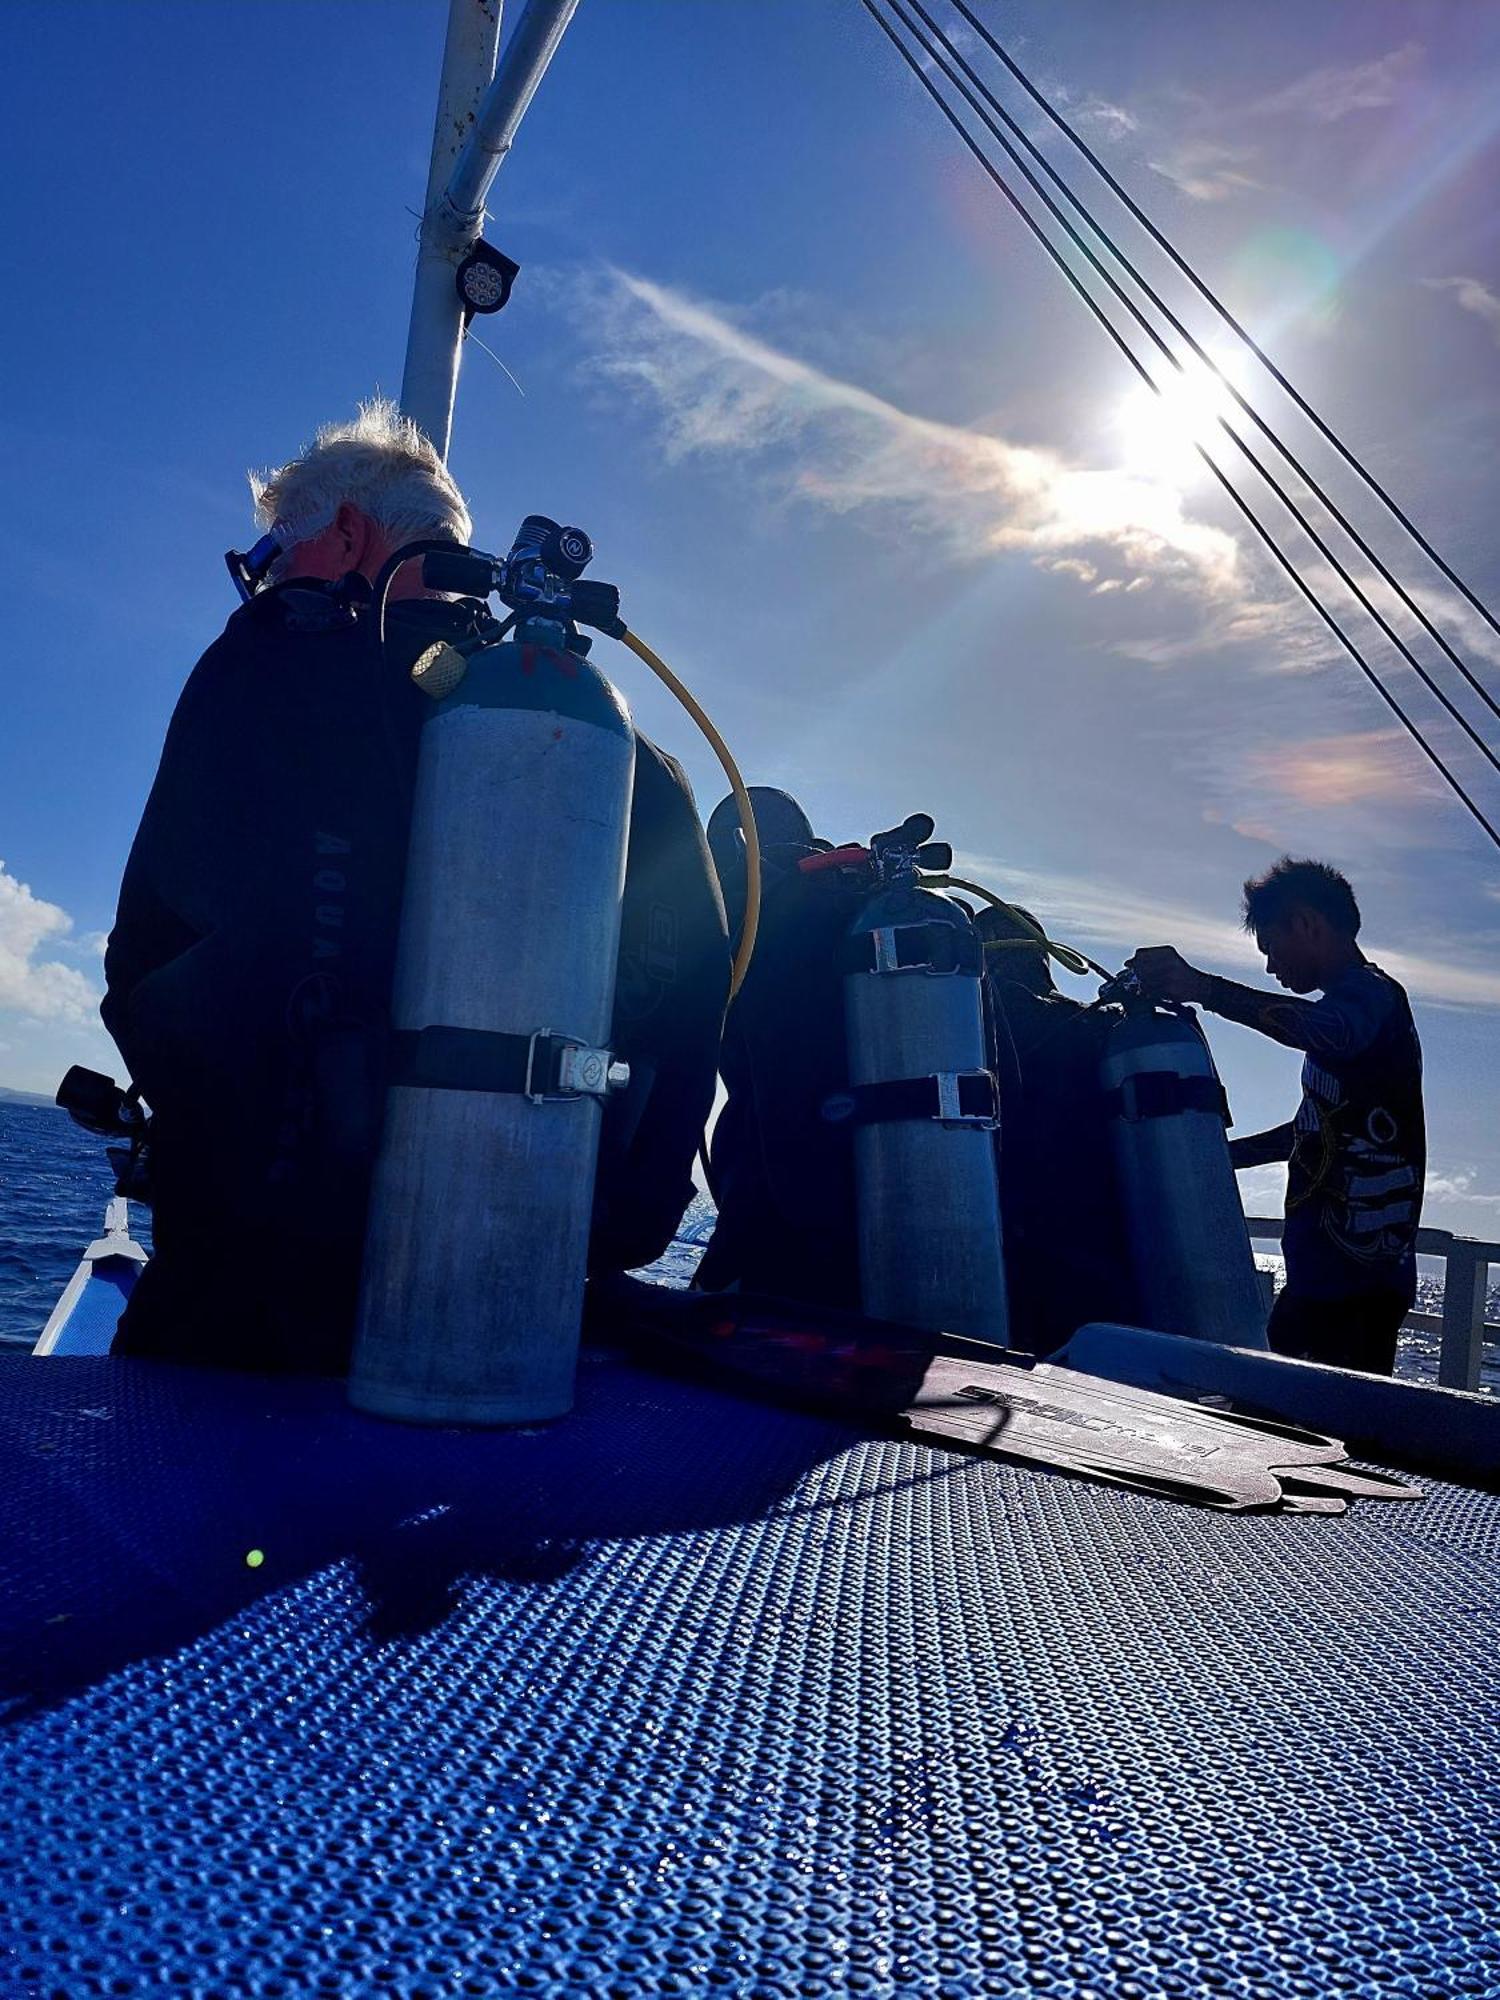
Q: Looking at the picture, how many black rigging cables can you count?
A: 4